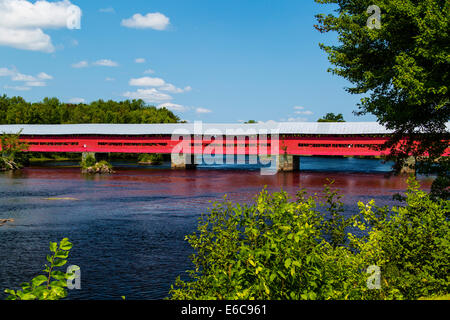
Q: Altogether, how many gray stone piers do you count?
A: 4